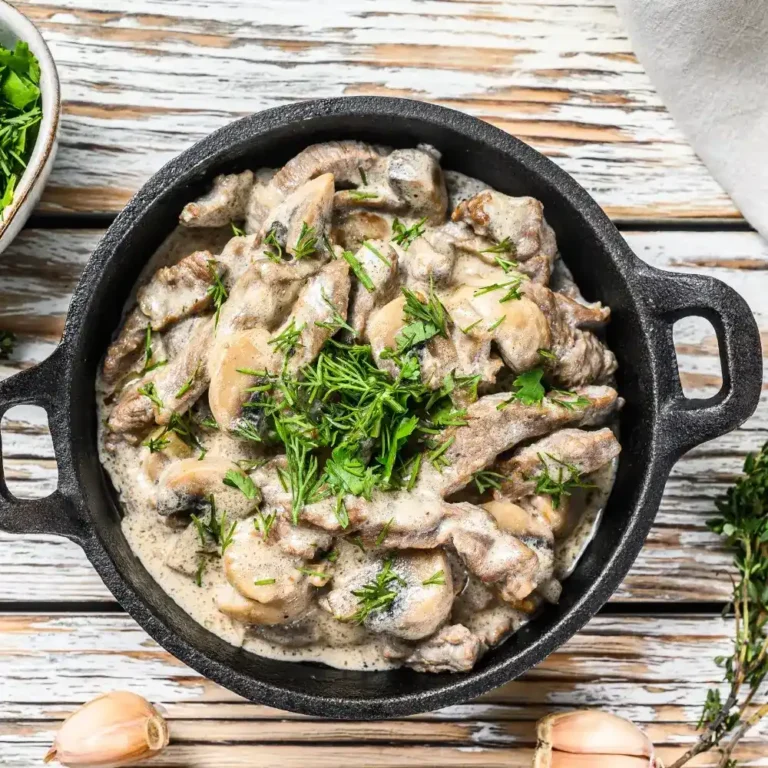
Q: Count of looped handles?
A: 2